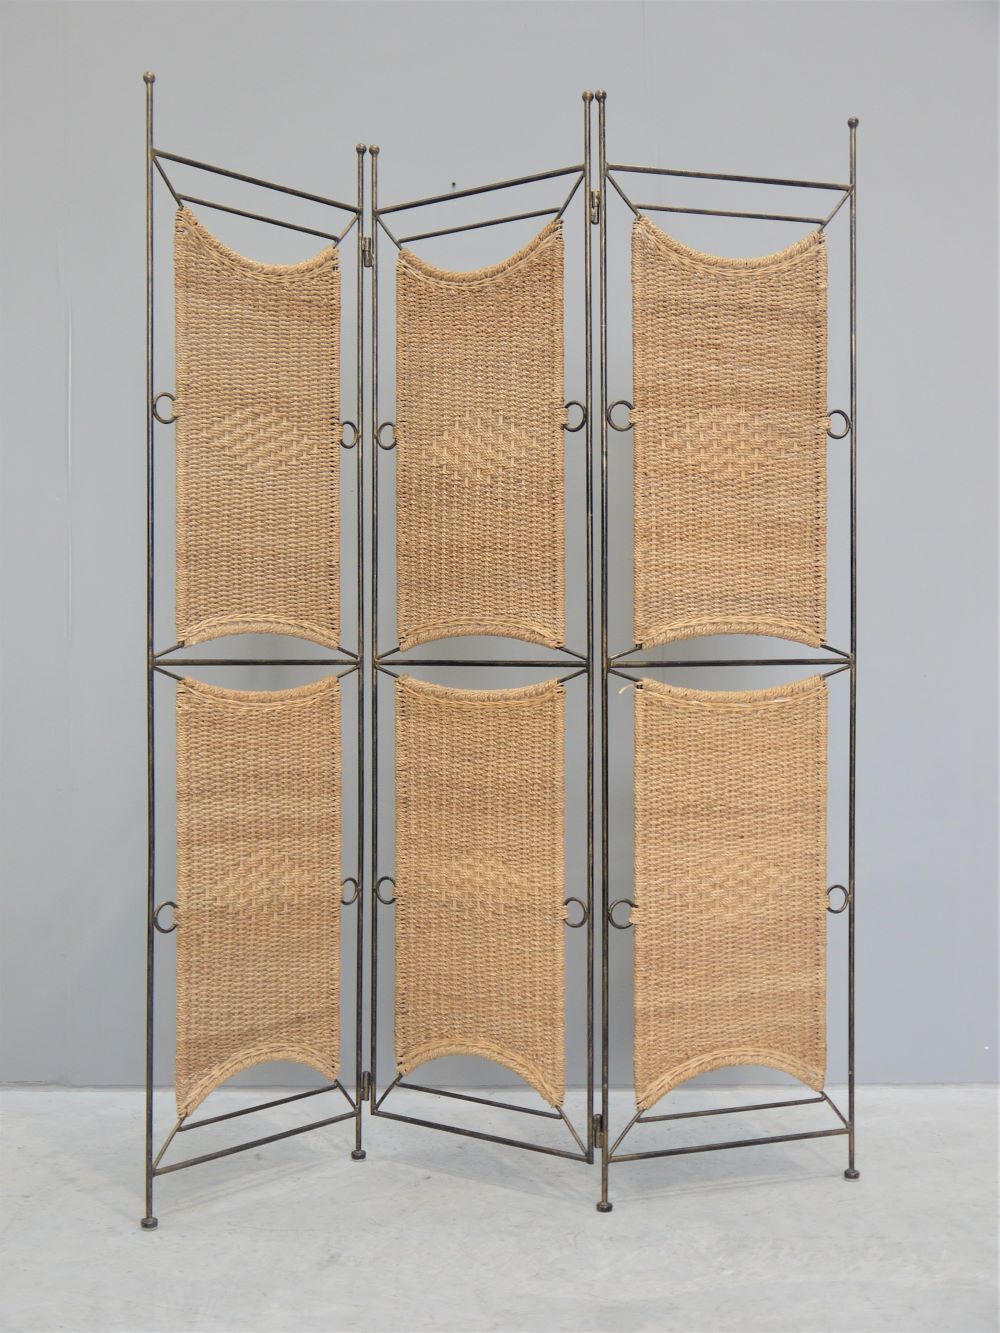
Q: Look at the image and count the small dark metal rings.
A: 12